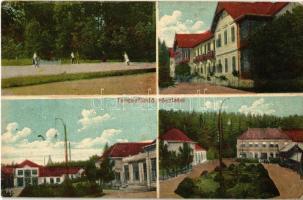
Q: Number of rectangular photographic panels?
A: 4